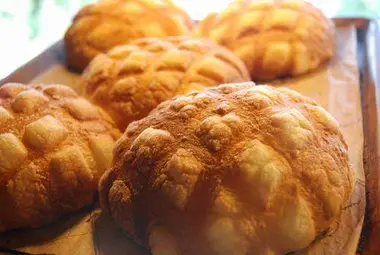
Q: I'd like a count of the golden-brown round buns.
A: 5